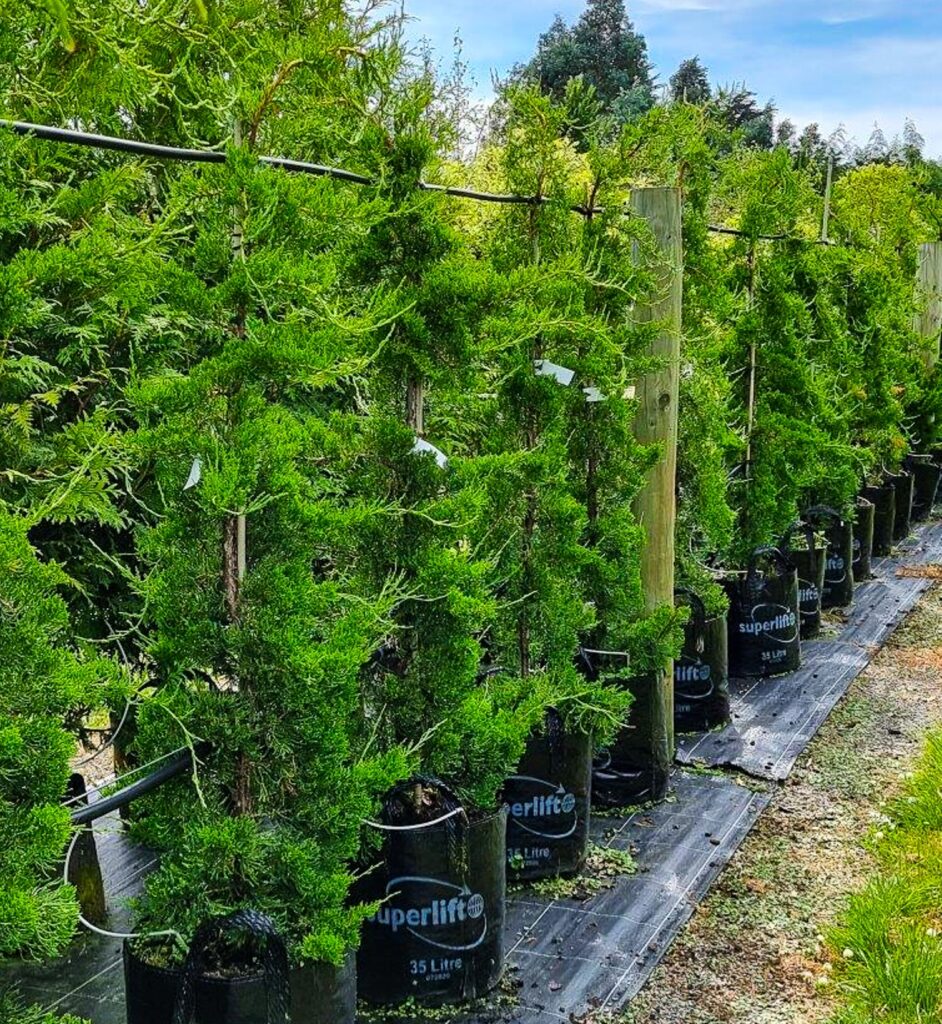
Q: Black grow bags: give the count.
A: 12